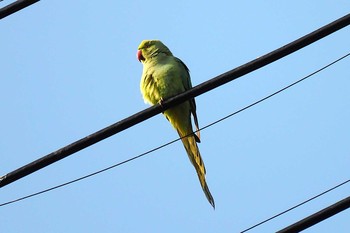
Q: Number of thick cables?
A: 3